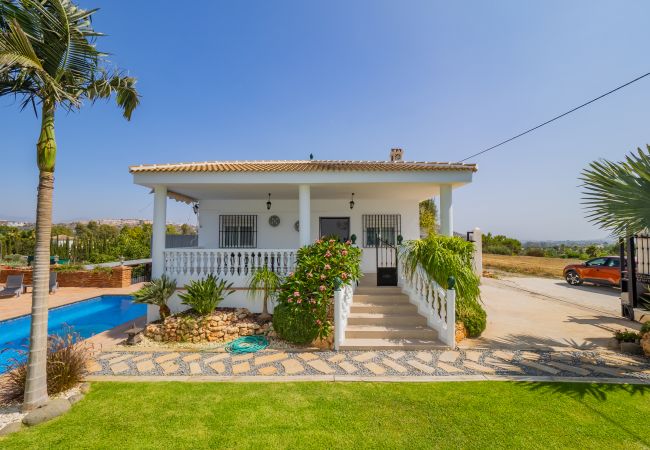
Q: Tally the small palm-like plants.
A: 3